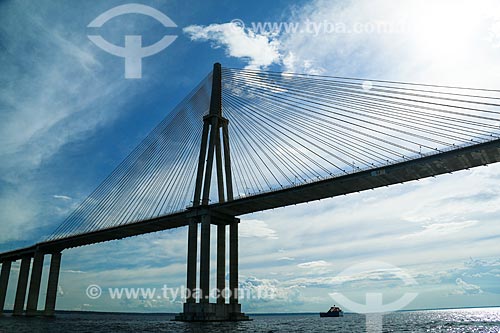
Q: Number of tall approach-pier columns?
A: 4